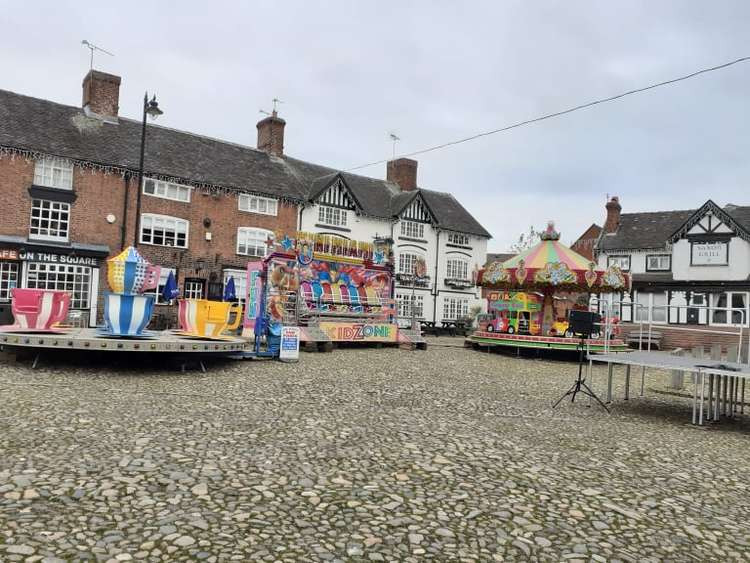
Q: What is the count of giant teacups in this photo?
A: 3